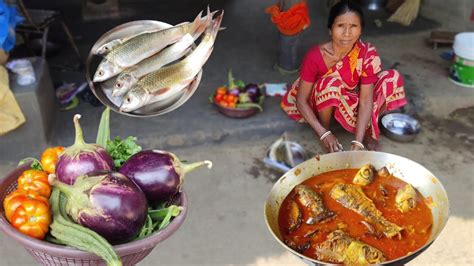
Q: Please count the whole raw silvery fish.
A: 4